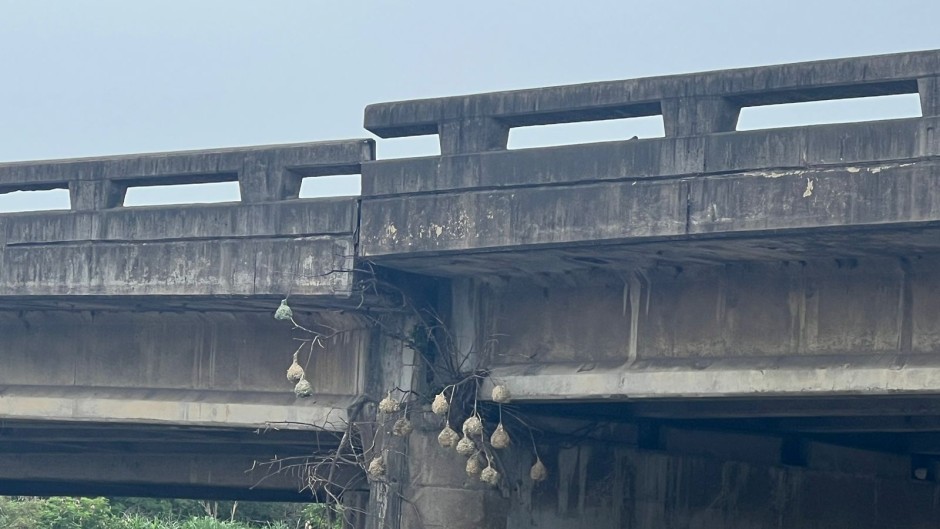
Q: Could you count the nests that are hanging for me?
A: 15